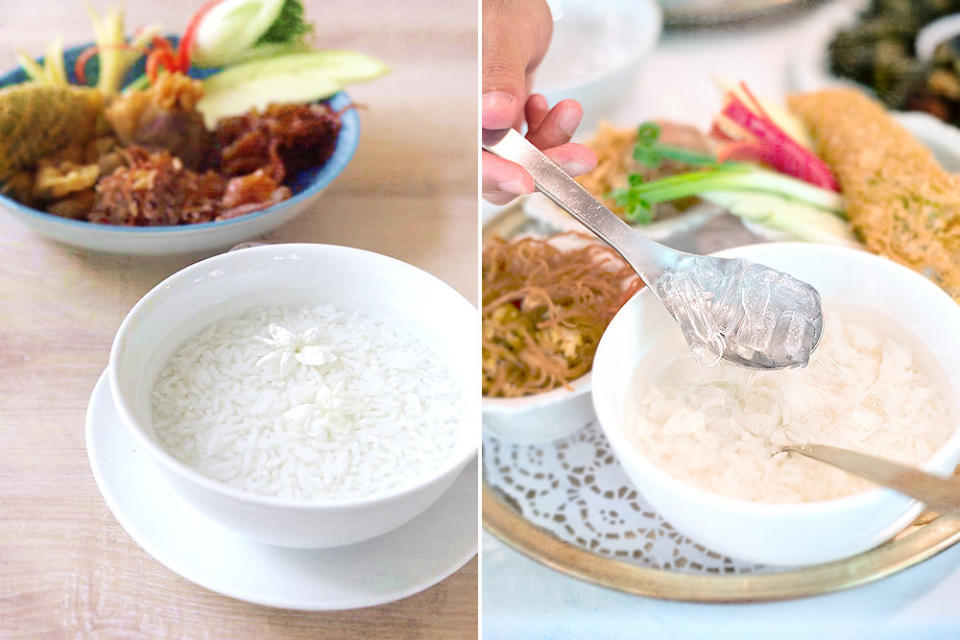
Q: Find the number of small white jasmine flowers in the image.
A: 2